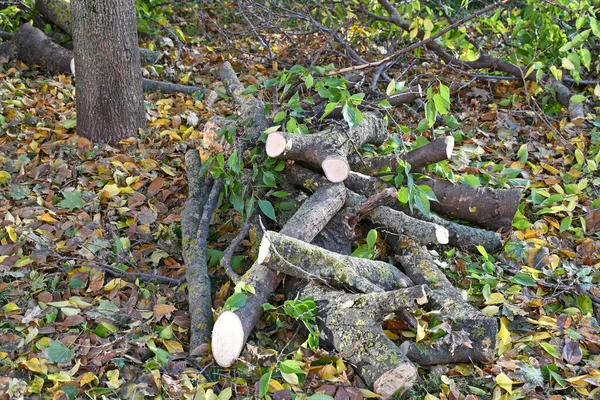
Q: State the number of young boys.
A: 0